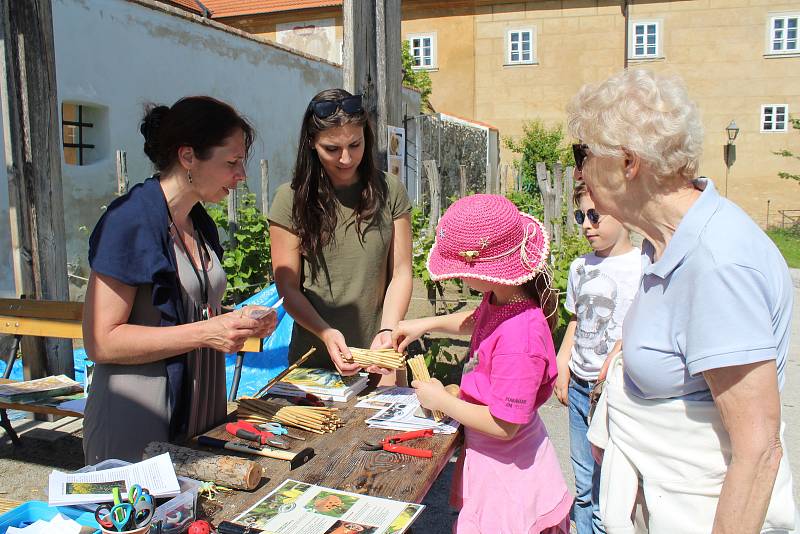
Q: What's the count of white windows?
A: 5